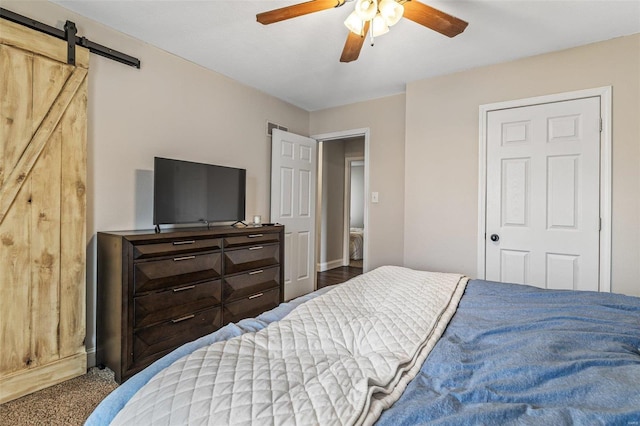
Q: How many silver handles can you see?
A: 8